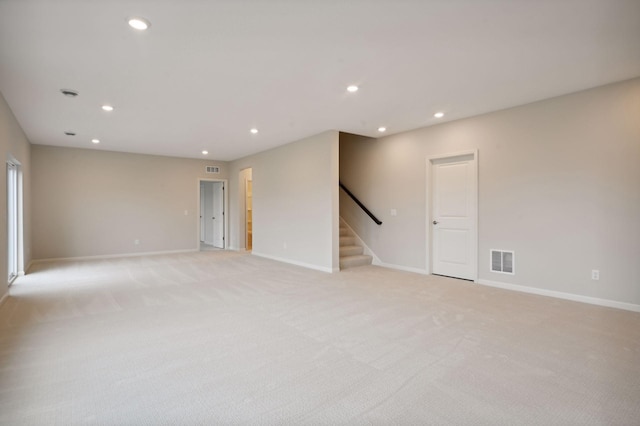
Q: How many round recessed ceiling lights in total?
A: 8